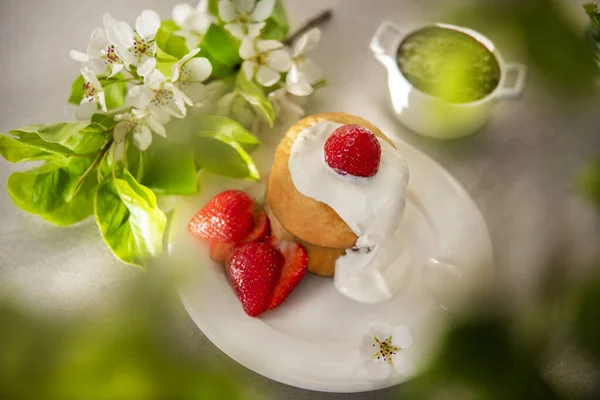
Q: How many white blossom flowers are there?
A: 11